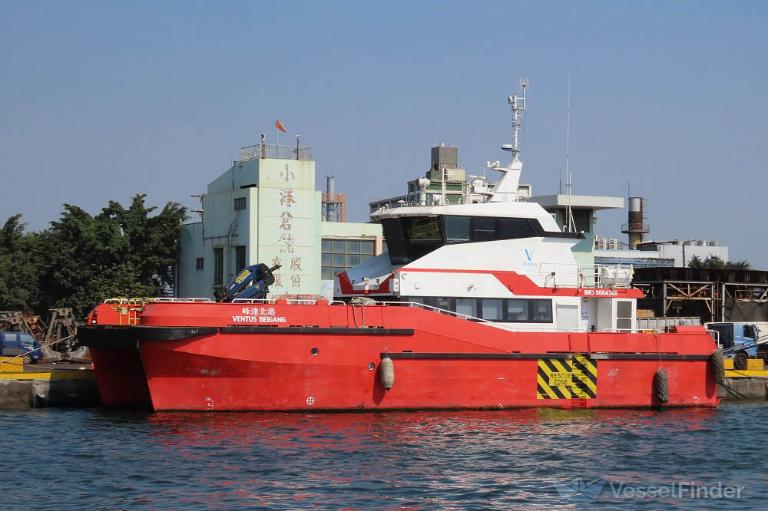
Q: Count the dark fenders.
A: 2